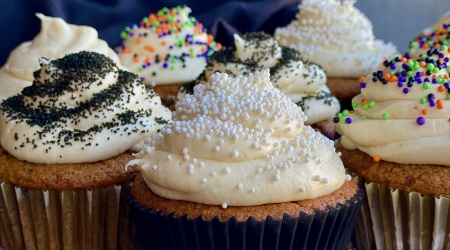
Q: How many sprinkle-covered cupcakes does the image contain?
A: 6